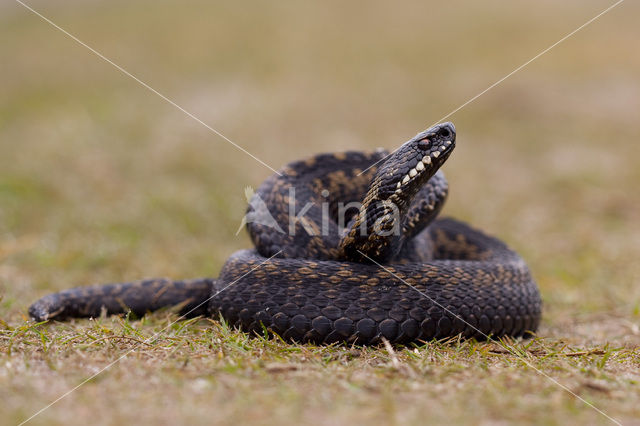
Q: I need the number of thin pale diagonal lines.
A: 4